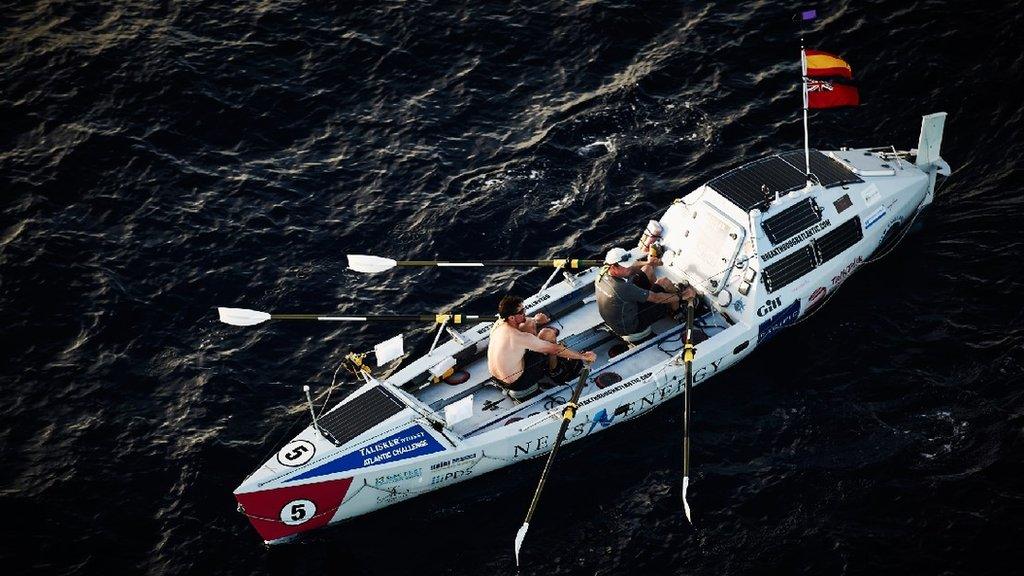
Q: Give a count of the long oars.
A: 4